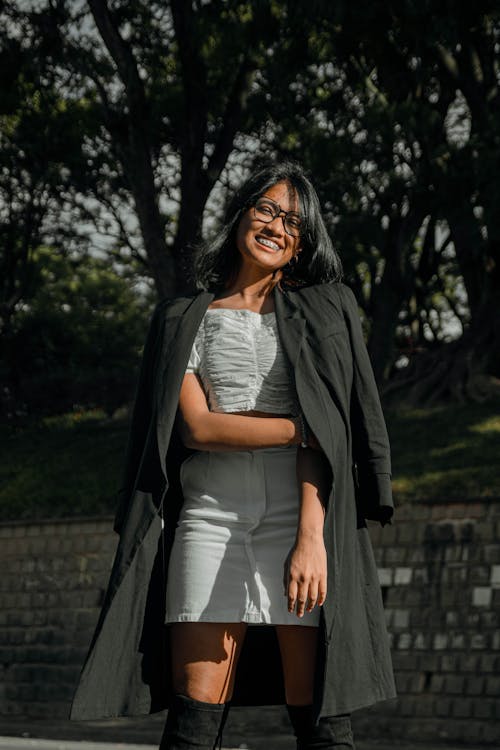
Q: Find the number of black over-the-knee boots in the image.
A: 2